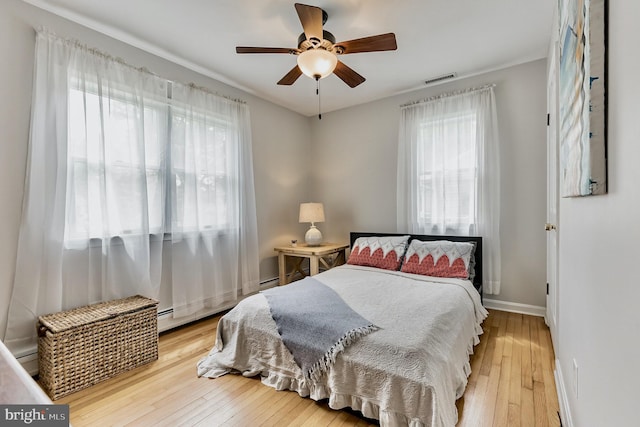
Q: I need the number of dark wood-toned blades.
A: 5